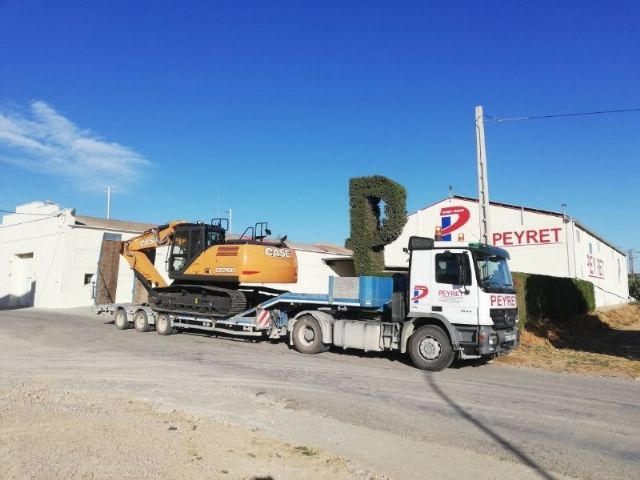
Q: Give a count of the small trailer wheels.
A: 3